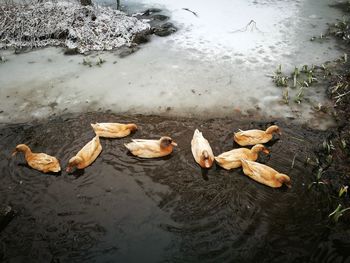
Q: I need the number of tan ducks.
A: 8